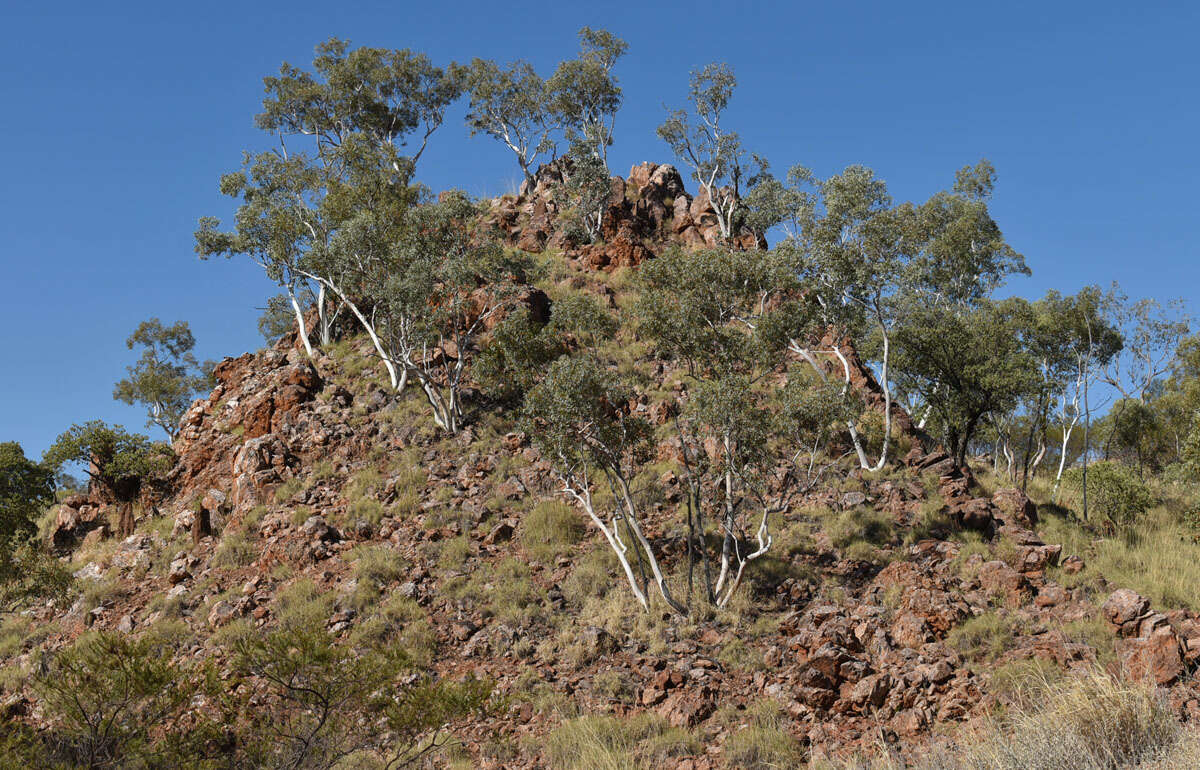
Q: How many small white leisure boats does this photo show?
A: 0